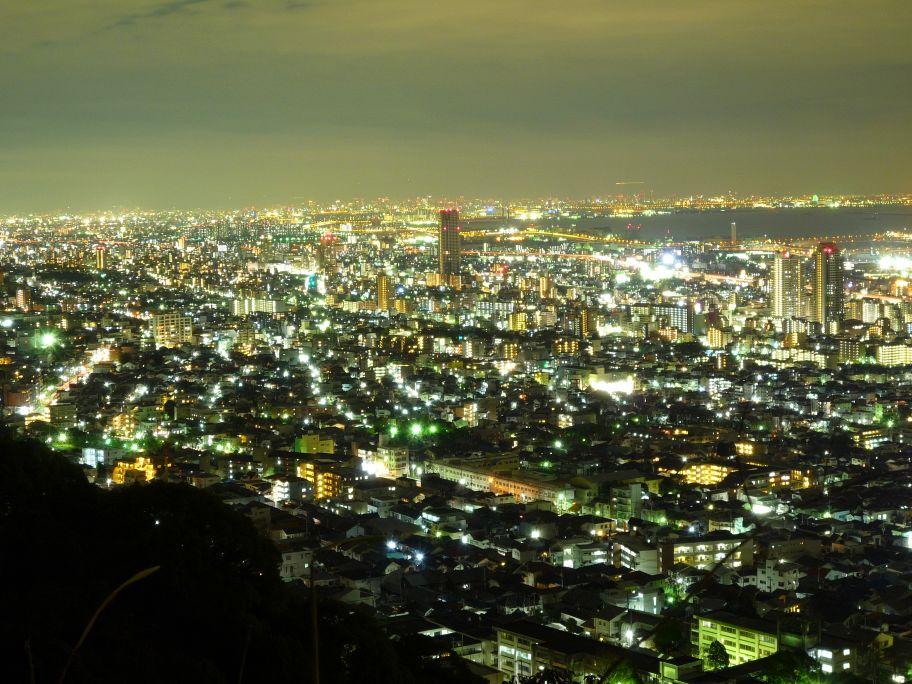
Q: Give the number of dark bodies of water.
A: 1